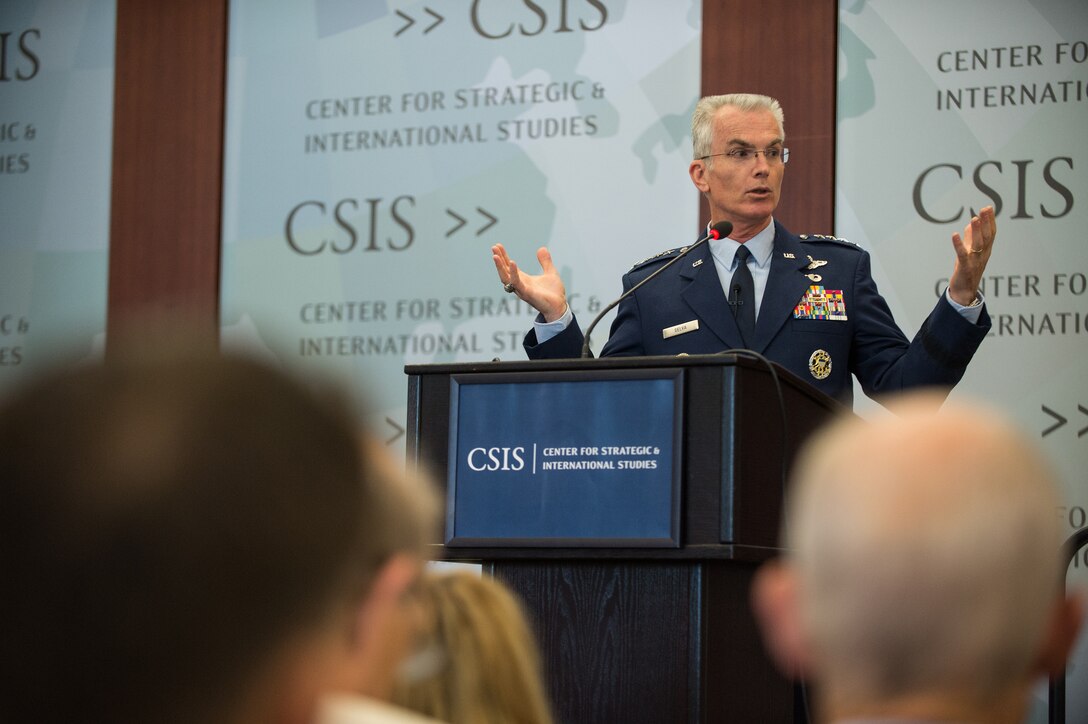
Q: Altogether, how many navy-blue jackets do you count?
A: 1